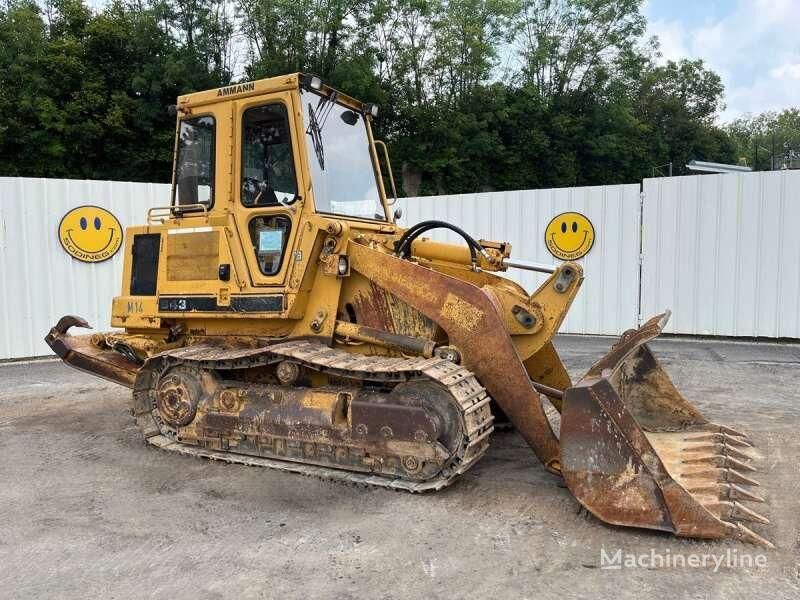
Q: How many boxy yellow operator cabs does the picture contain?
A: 1